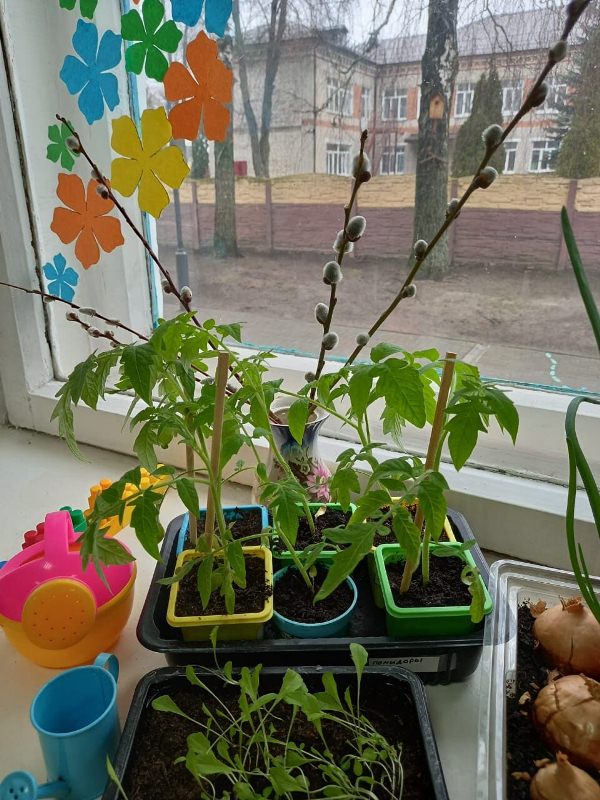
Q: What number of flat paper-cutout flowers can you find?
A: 9